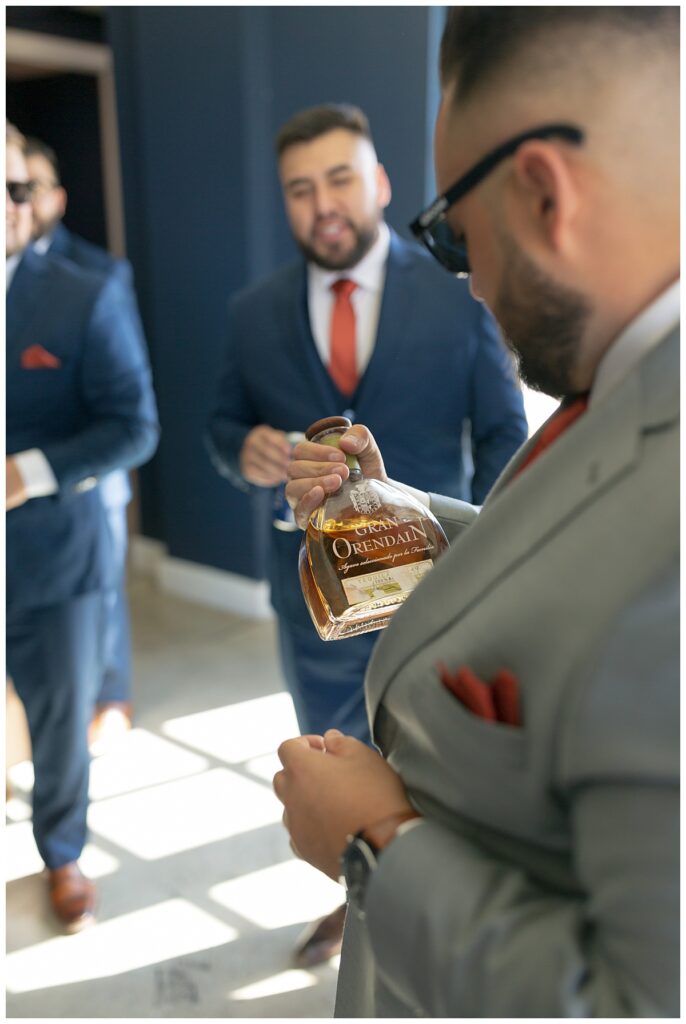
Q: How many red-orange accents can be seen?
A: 4